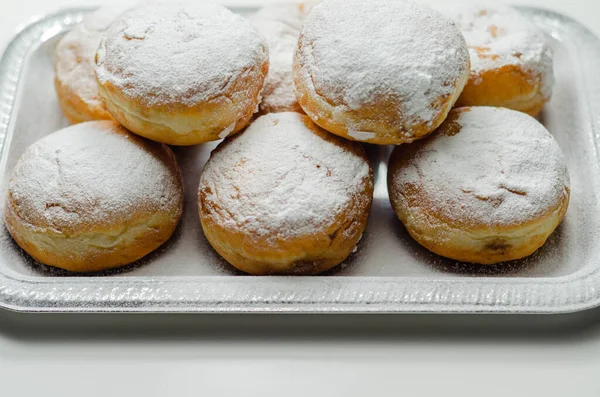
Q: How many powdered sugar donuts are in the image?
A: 8